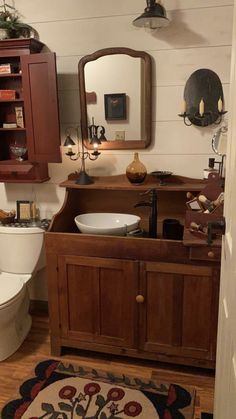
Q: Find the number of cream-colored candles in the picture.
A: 3